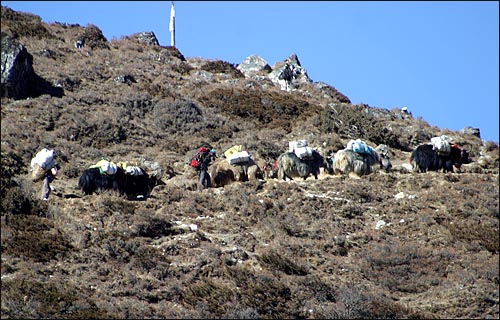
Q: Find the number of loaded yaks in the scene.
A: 6